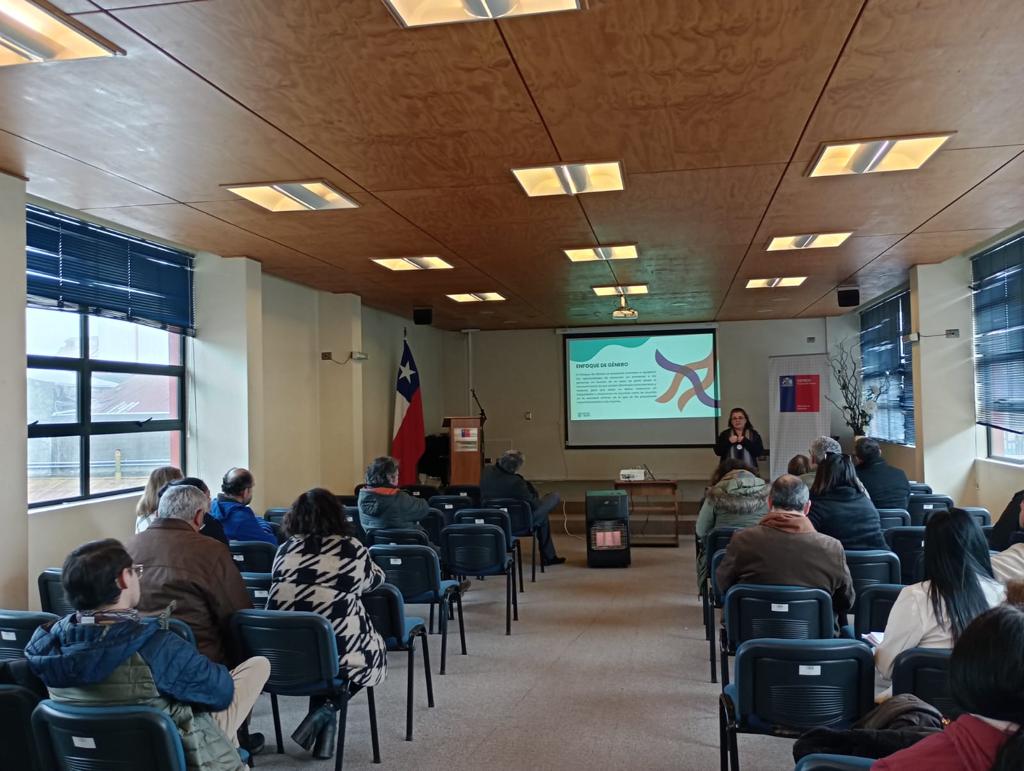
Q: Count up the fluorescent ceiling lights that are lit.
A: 11